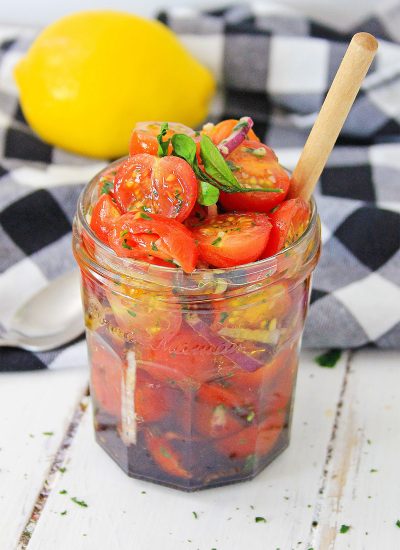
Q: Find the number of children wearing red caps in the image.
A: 0